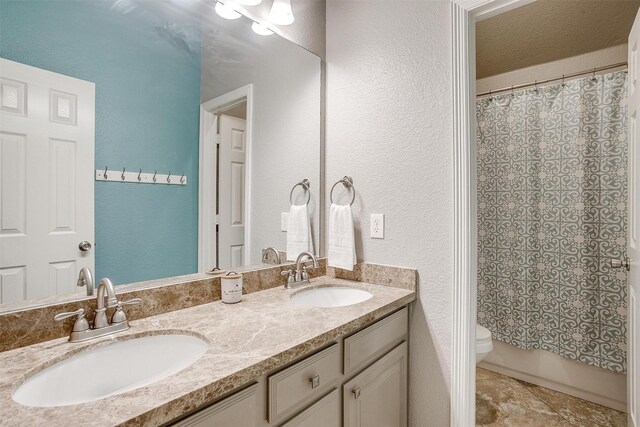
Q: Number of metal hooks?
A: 6